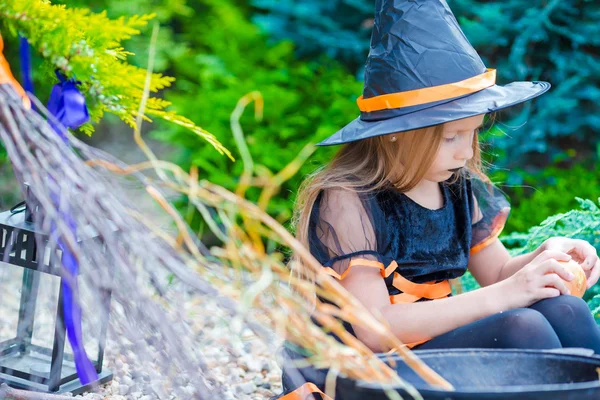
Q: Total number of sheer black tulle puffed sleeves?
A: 2